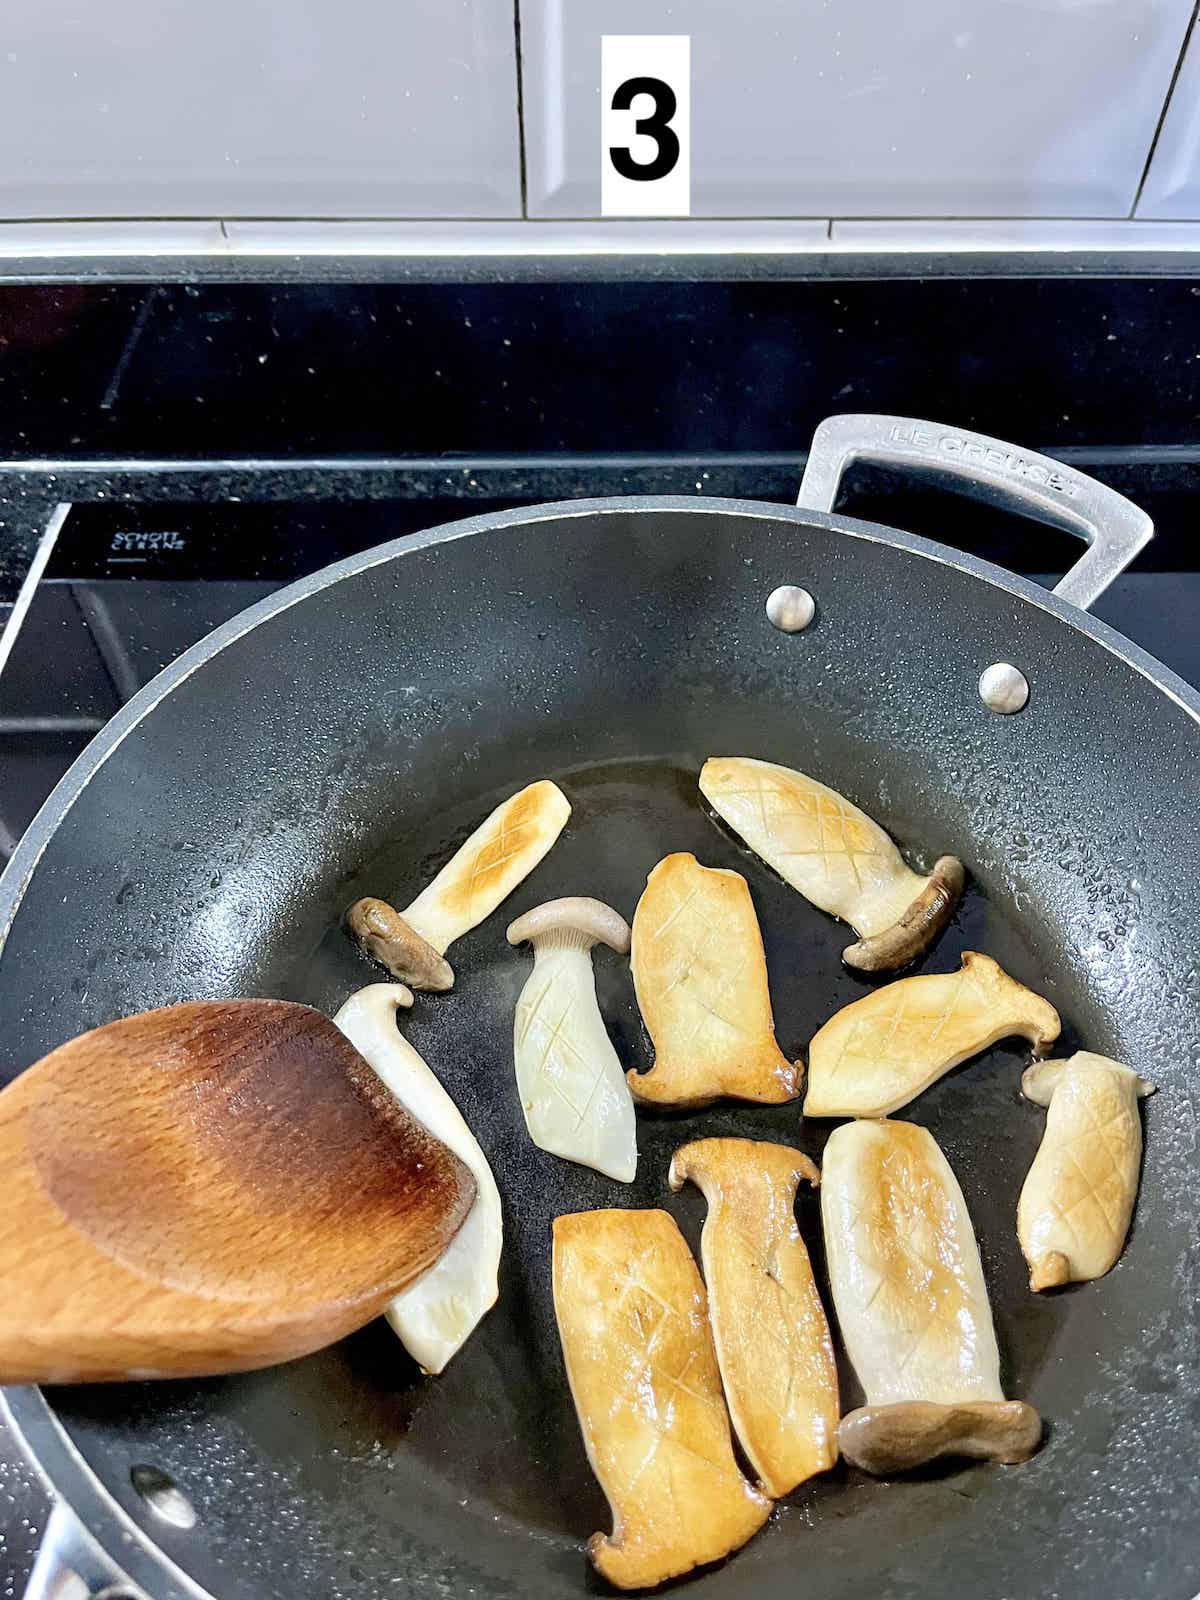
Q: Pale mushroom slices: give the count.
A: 2